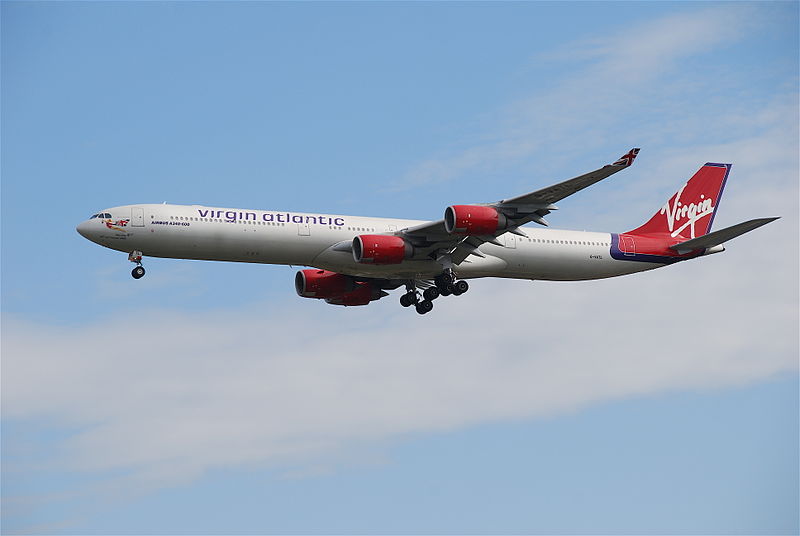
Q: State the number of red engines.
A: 4